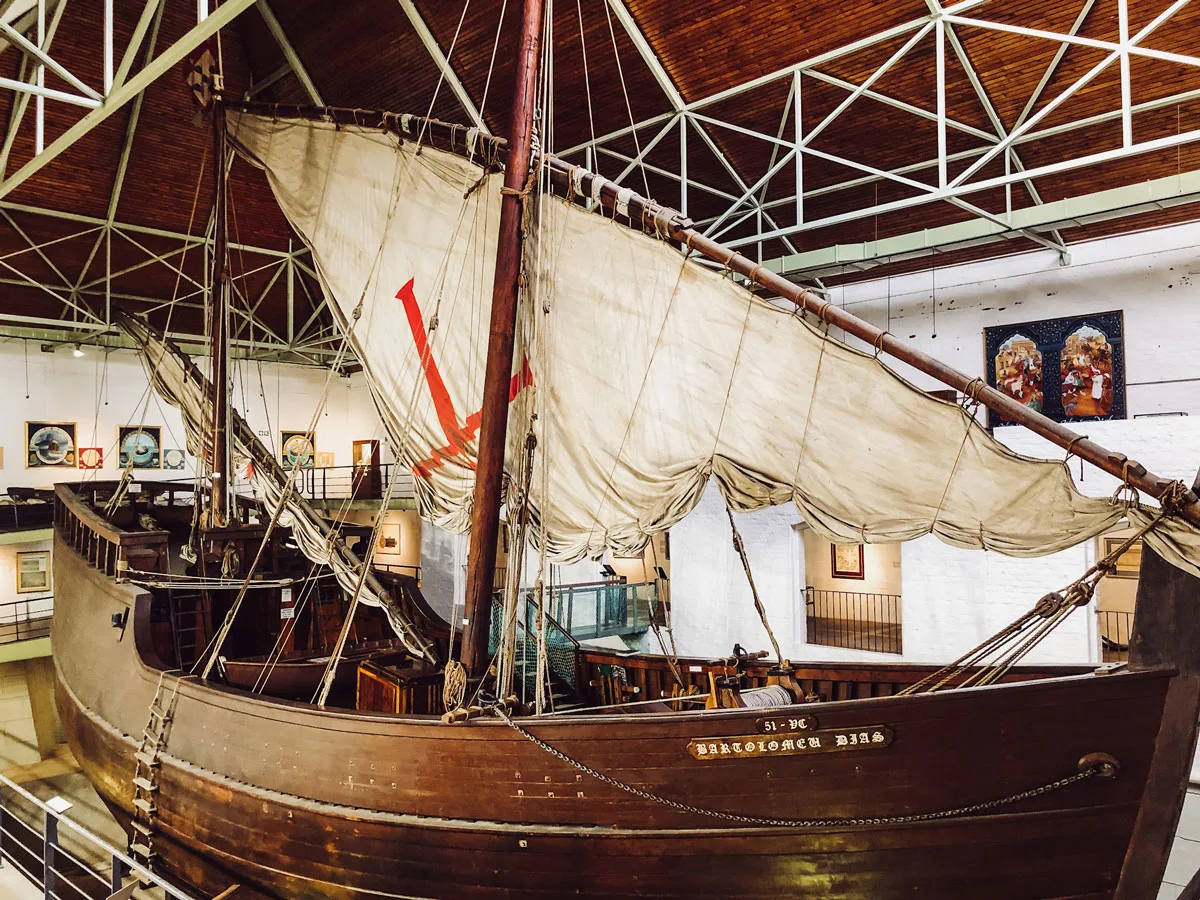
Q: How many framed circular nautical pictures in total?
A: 3